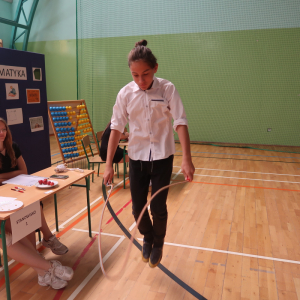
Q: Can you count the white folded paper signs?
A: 1